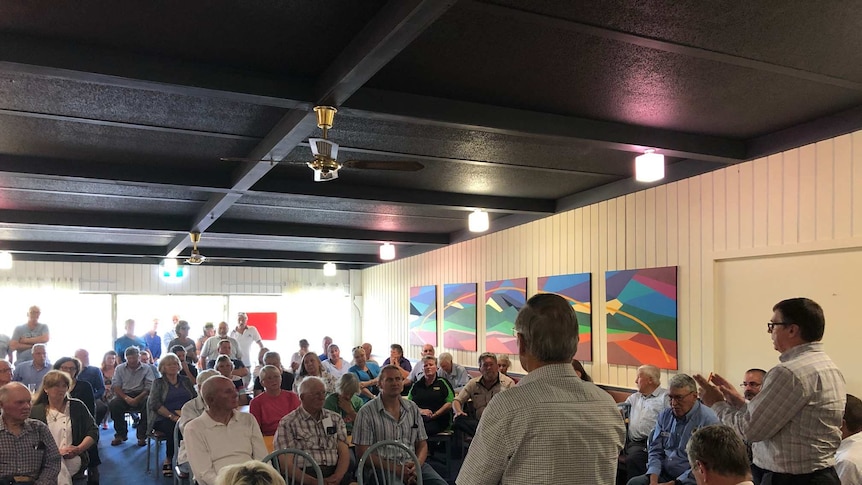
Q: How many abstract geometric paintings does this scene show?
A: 5